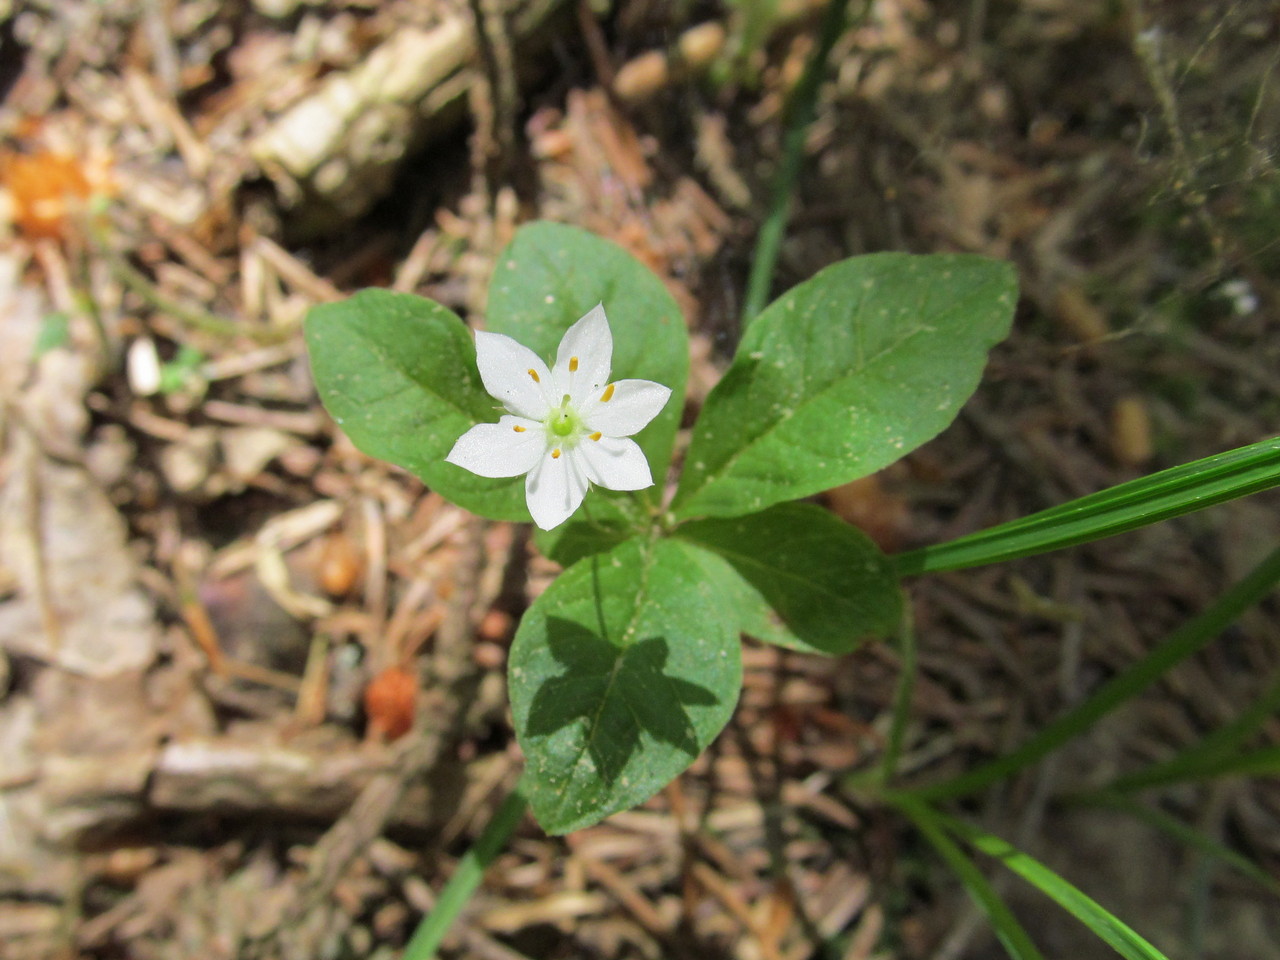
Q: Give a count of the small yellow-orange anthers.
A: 6